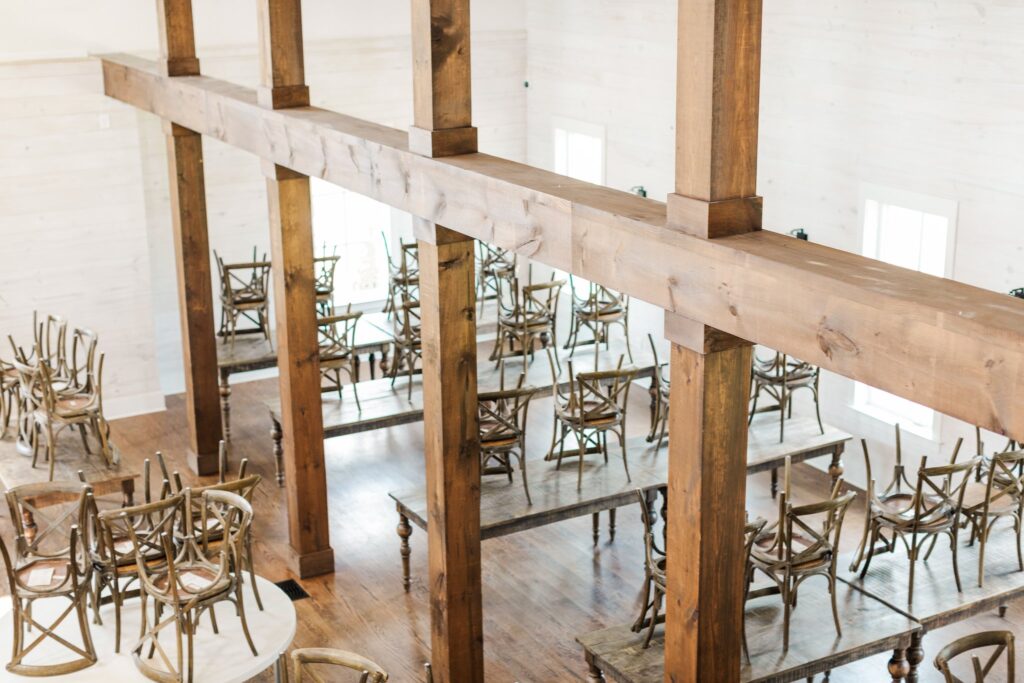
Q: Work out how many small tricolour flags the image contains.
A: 0